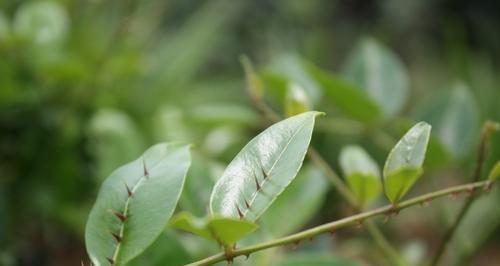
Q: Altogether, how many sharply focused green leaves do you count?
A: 3